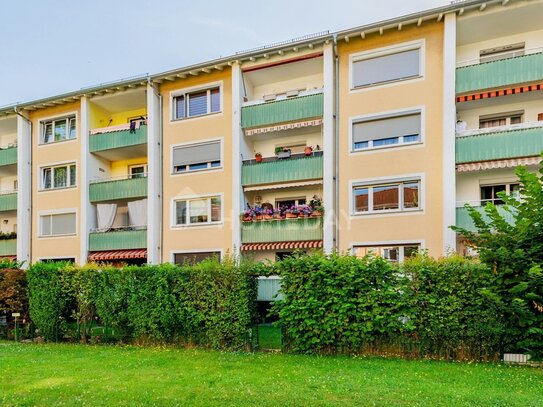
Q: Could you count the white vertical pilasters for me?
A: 6